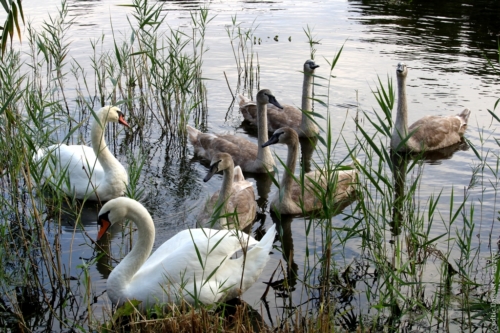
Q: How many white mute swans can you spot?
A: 2